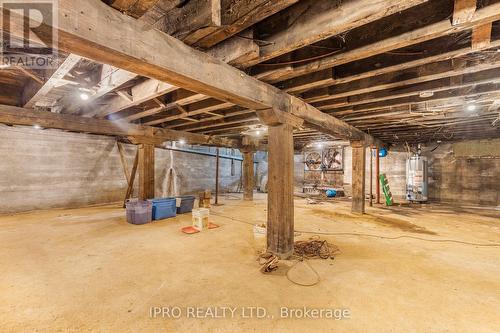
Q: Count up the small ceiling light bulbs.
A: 6